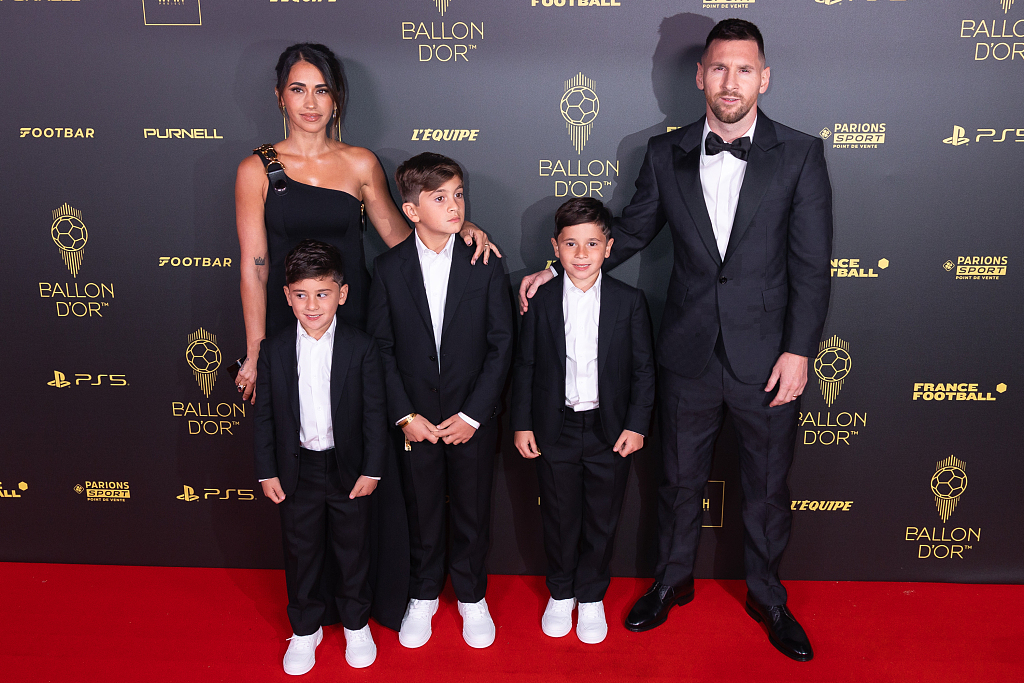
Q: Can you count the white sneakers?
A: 6